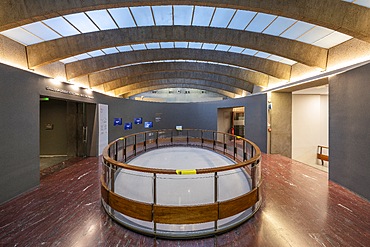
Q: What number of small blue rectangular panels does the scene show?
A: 4